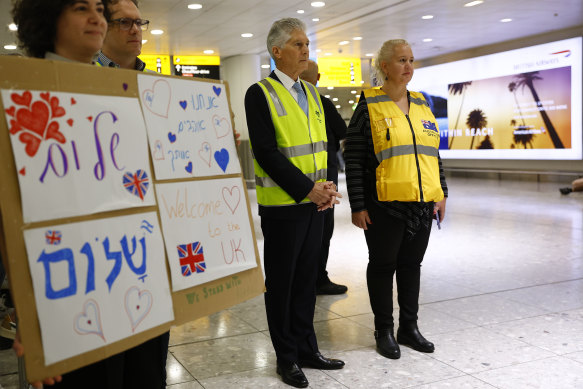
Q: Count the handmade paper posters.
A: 4